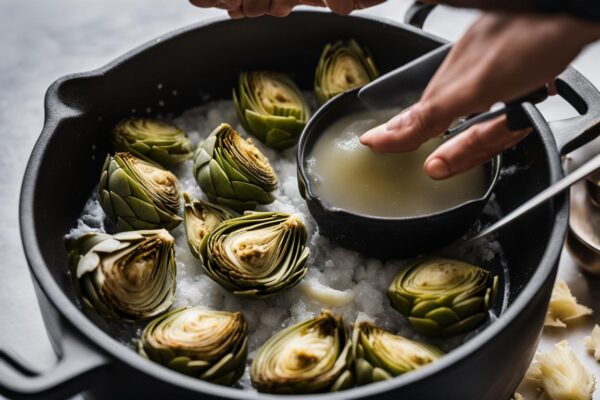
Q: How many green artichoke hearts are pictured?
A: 12